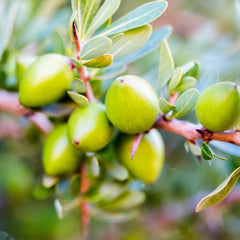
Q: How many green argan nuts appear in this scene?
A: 6